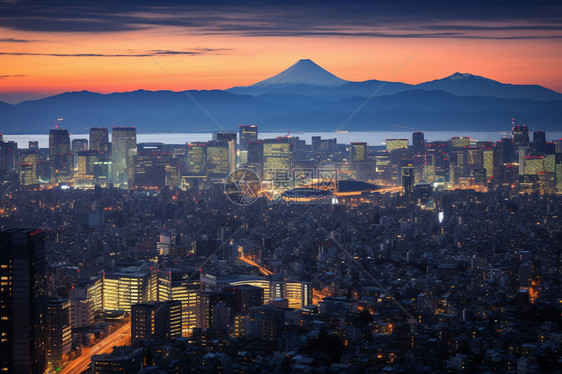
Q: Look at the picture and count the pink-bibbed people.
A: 0